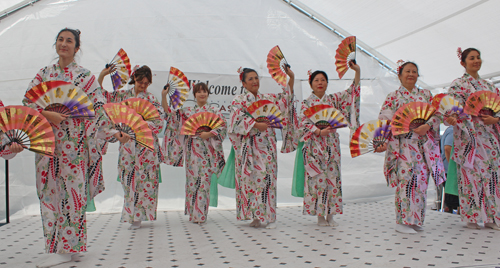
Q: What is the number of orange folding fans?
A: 8